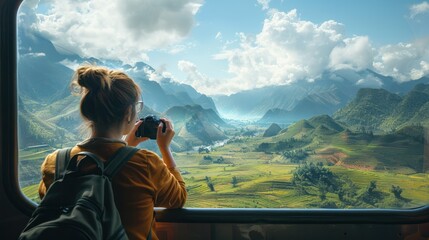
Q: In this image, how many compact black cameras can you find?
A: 1